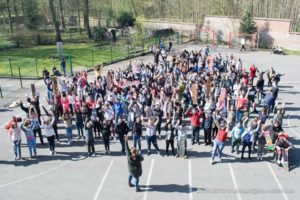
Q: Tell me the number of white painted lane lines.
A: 5